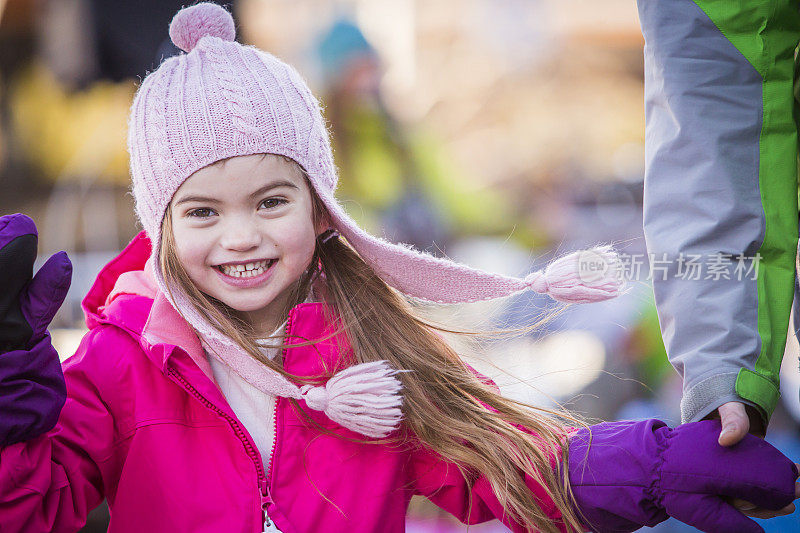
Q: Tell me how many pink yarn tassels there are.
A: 2